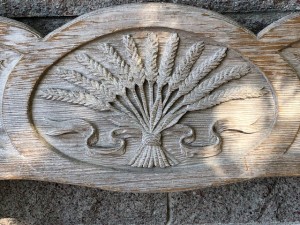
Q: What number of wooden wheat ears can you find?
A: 11